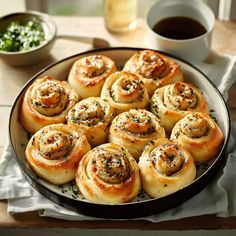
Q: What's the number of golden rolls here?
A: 11